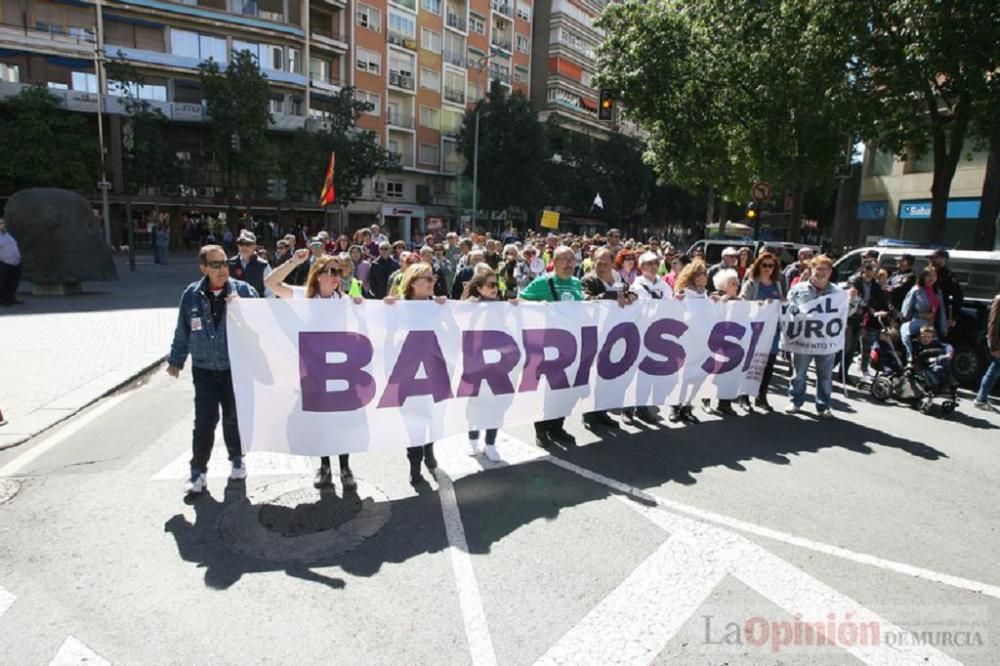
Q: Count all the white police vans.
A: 2